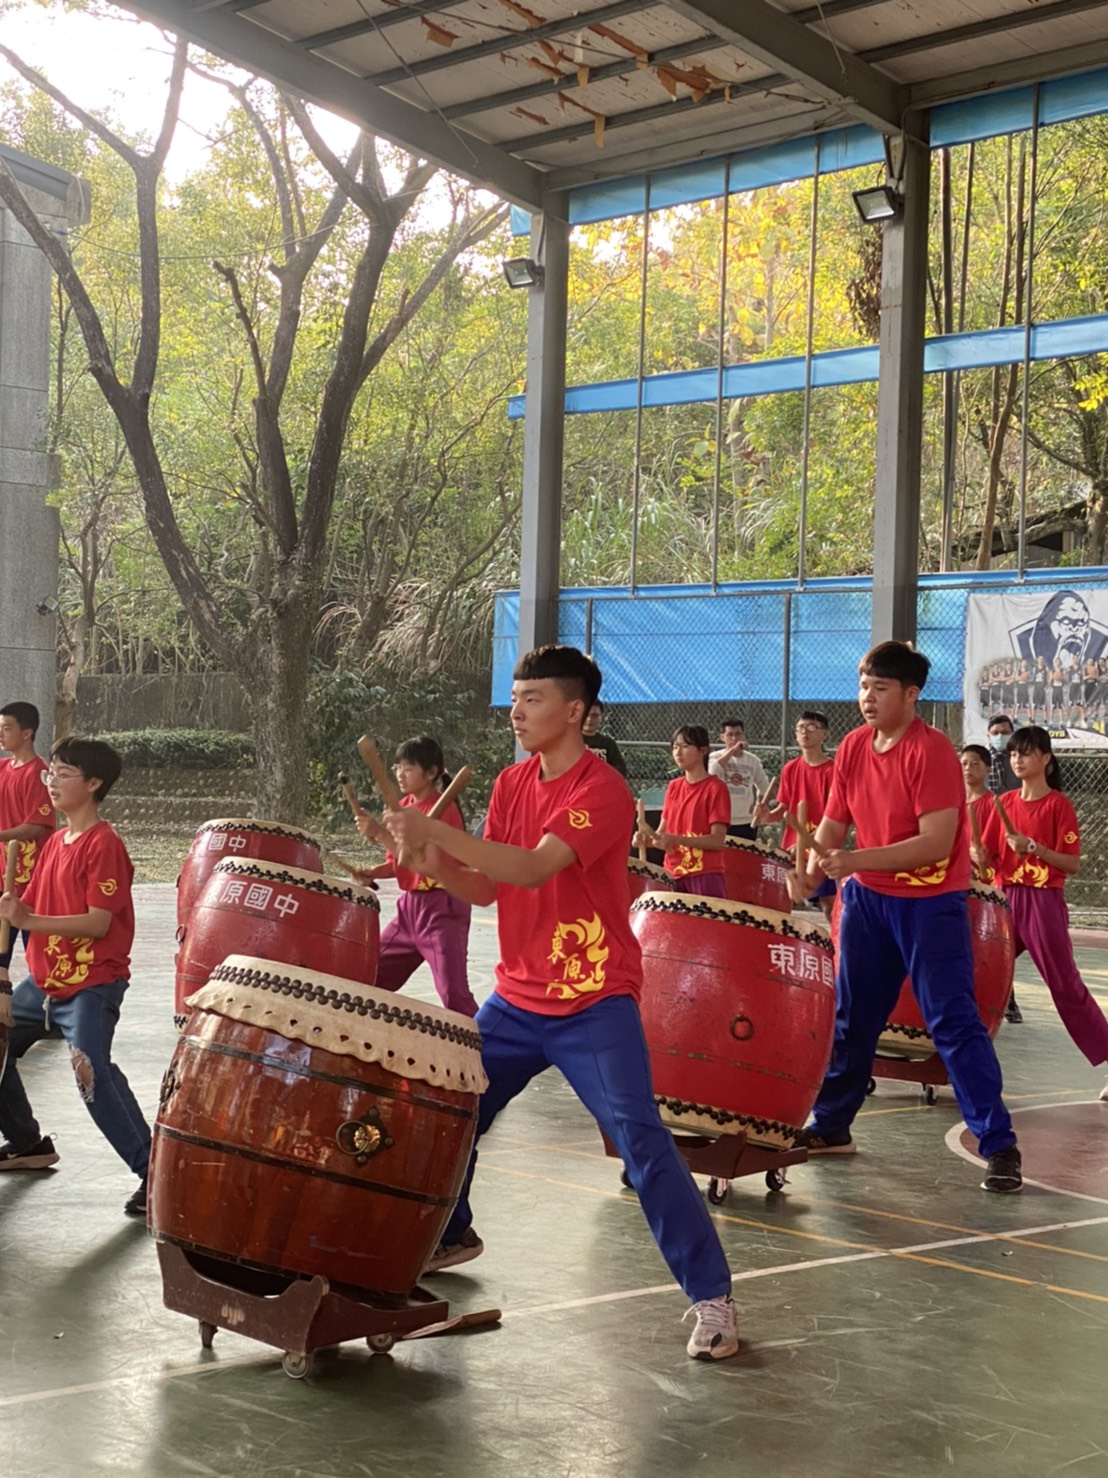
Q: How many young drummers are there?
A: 9